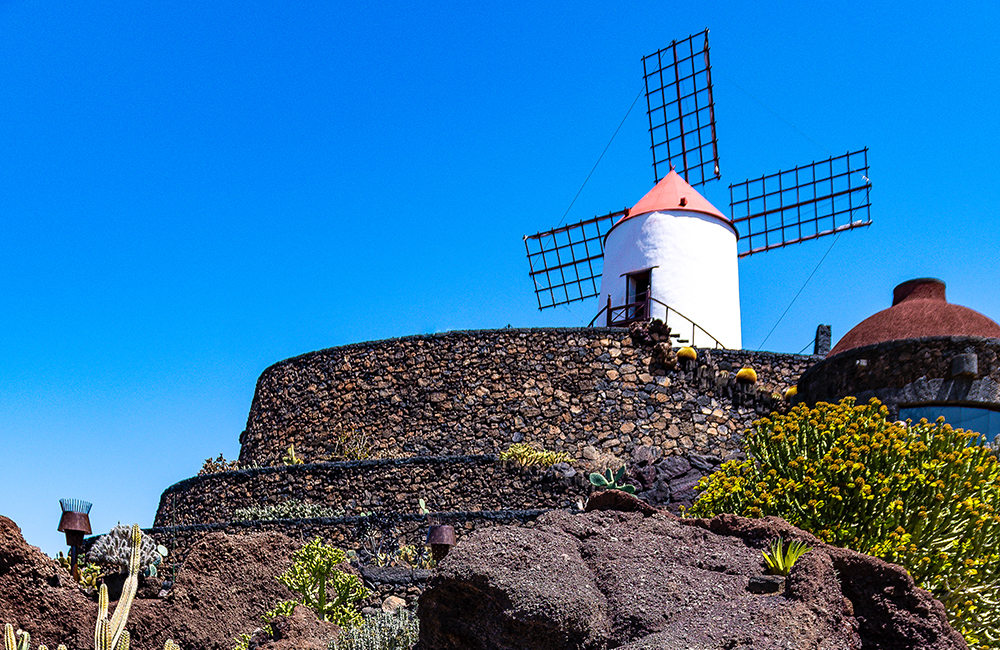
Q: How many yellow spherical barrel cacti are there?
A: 3